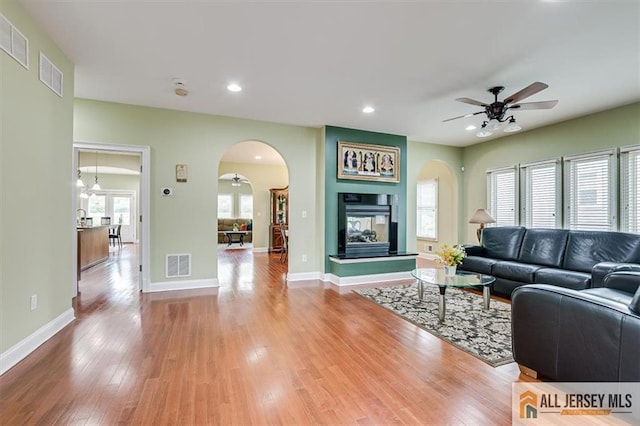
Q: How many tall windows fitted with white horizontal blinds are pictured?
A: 4